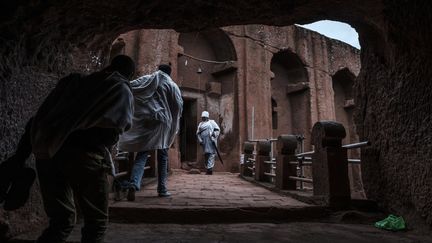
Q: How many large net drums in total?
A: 0